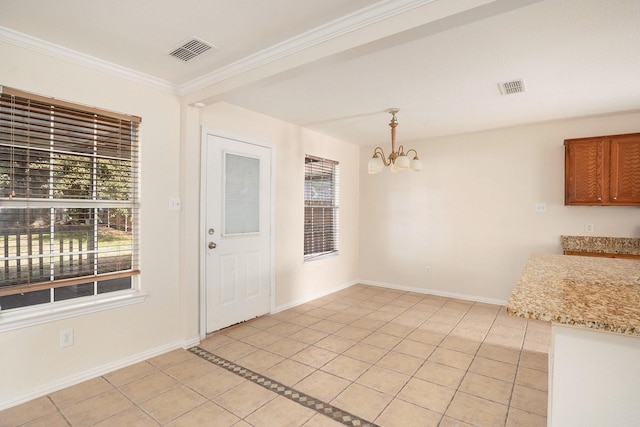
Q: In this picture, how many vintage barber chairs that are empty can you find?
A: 0